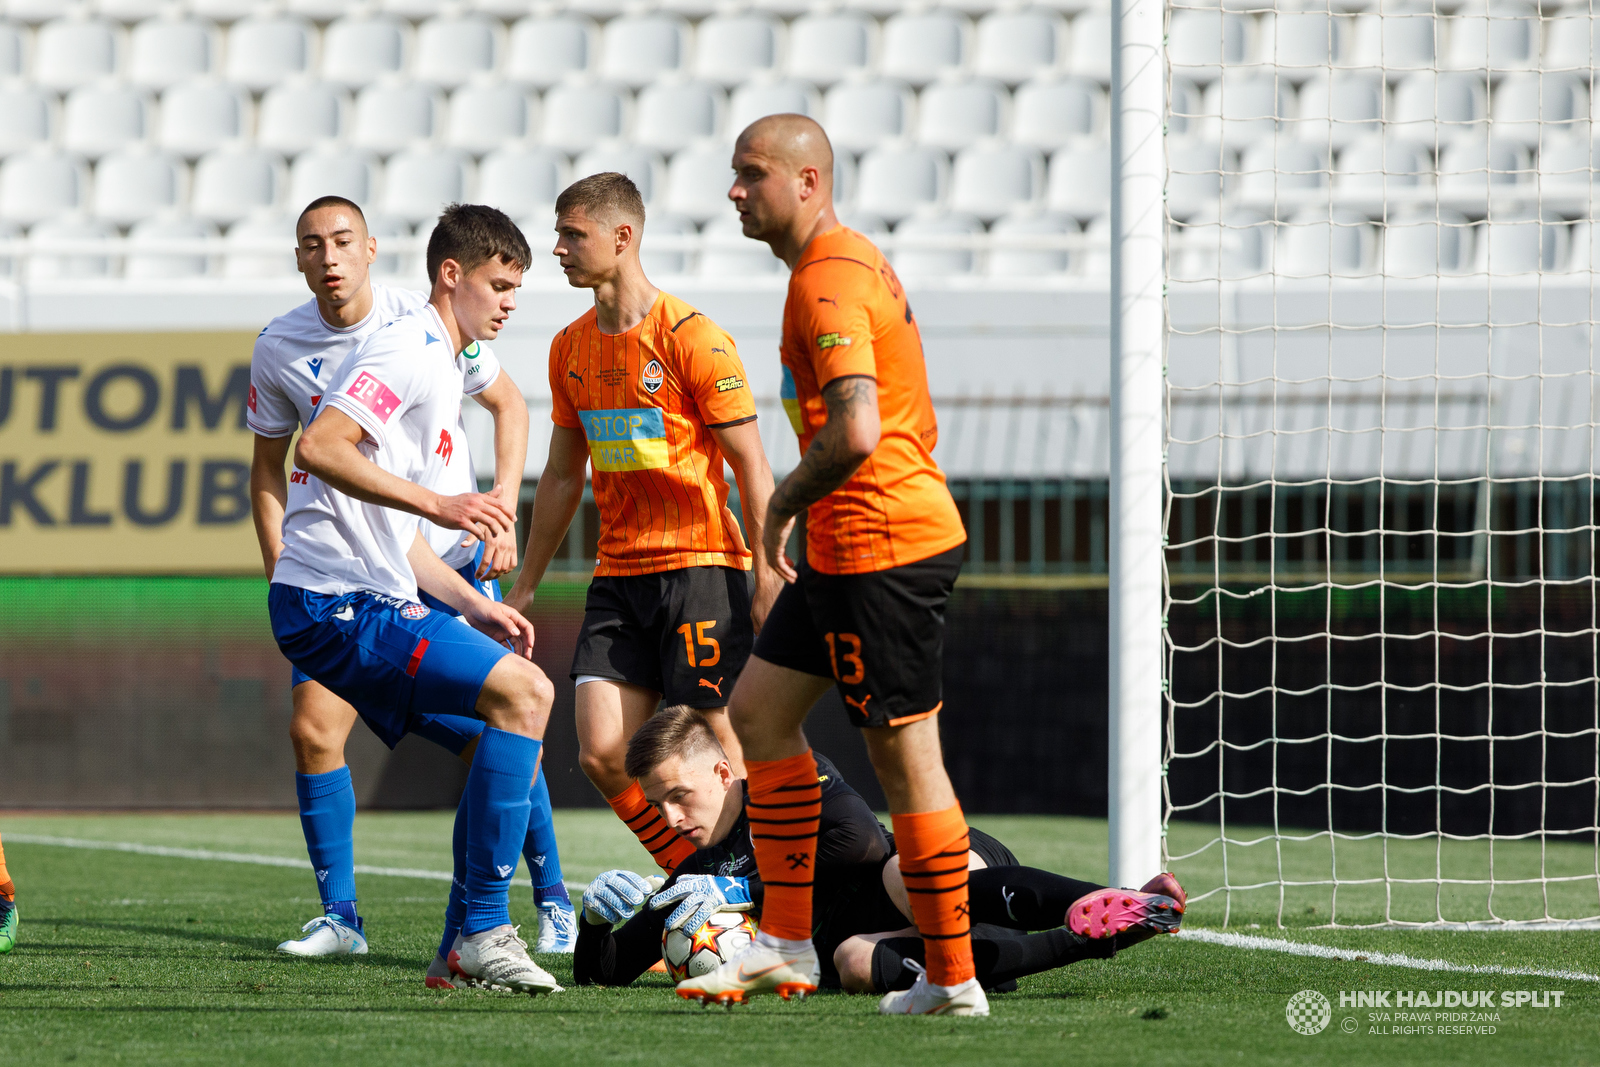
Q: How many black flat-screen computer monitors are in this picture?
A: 0